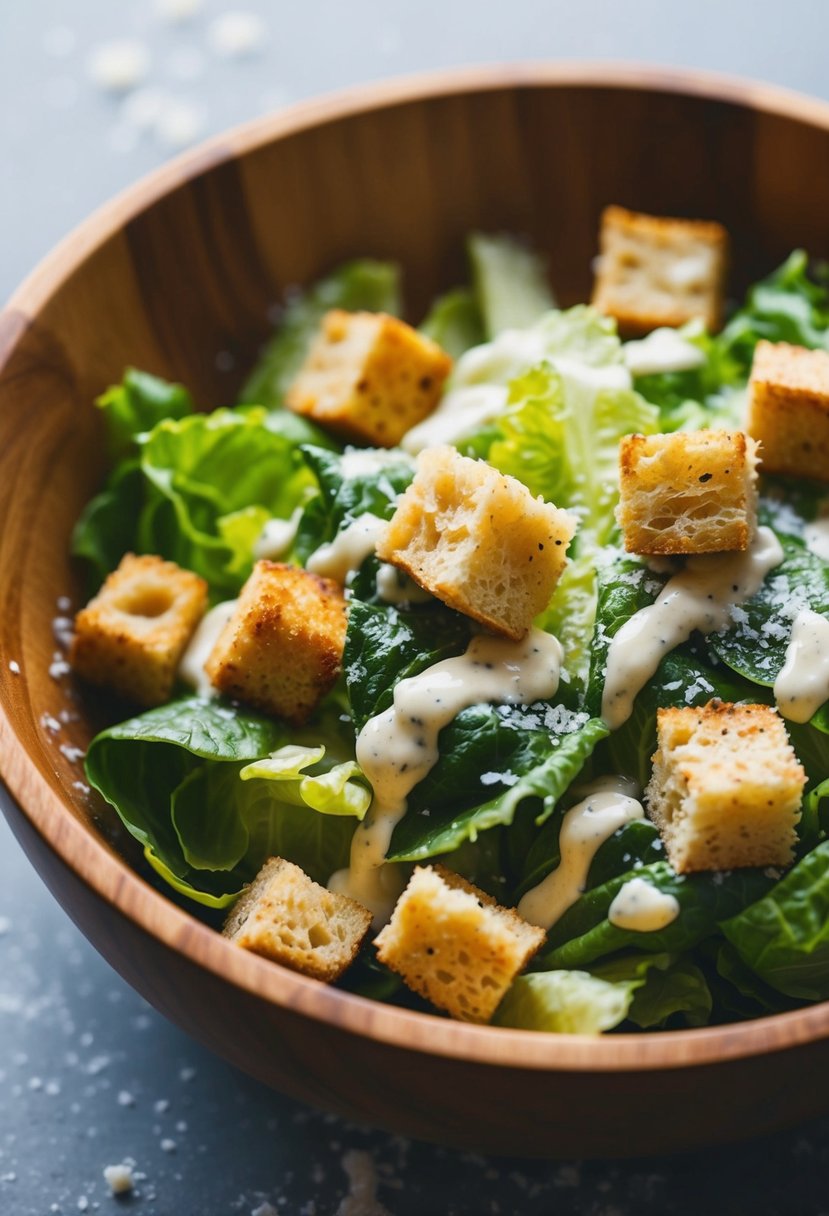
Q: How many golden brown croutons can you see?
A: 10